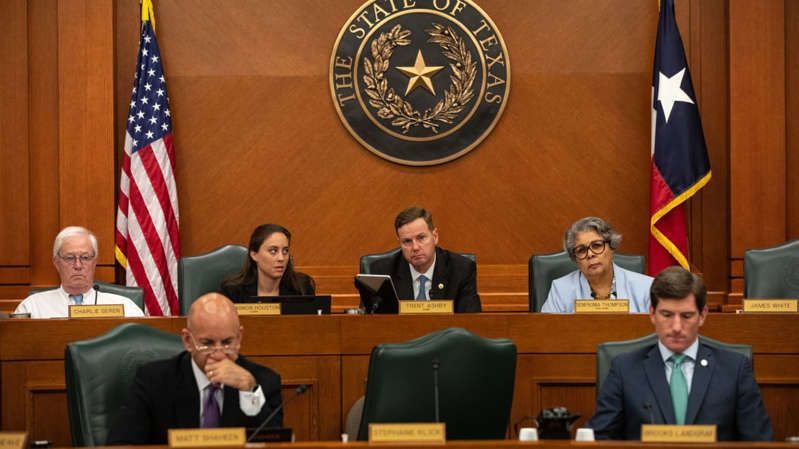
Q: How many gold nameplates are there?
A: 9